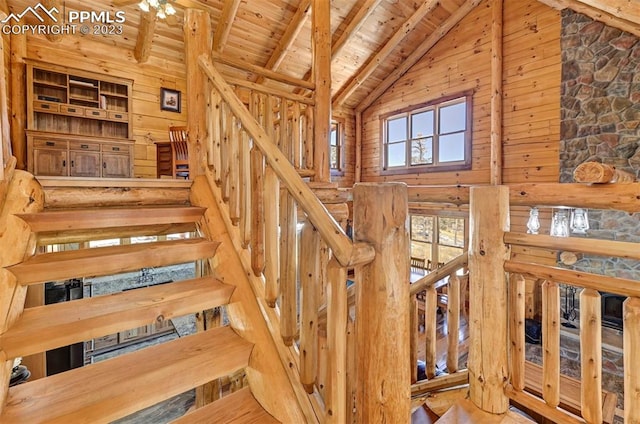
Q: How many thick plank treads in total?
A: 5